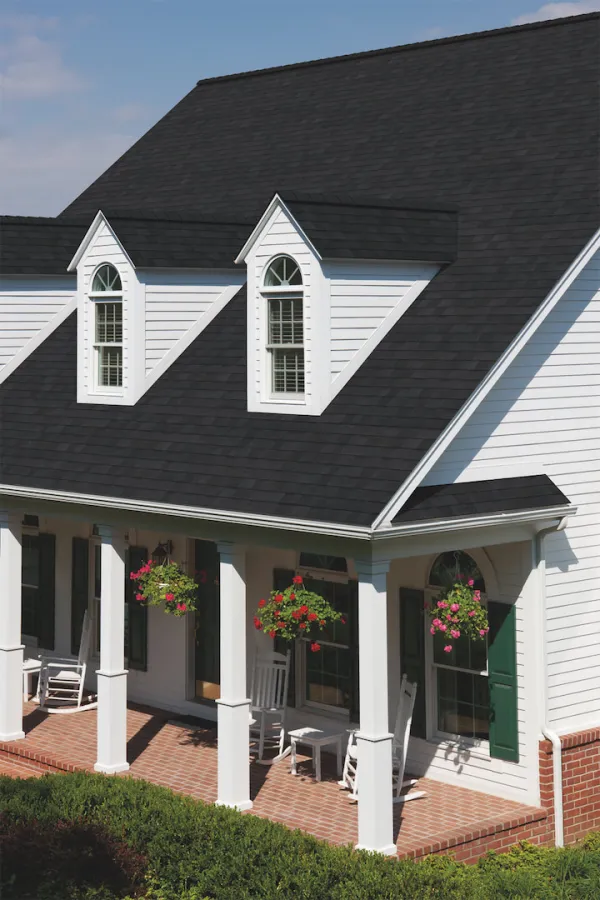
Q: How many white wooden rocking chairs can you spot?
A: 3